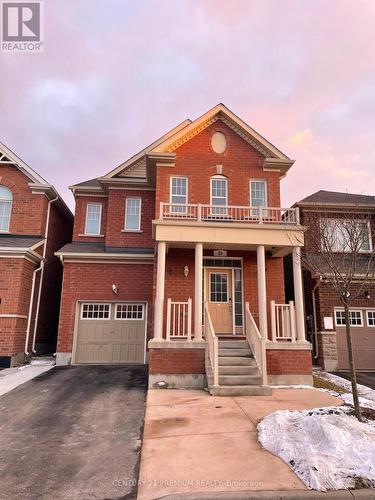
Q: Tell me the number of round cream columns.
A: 4